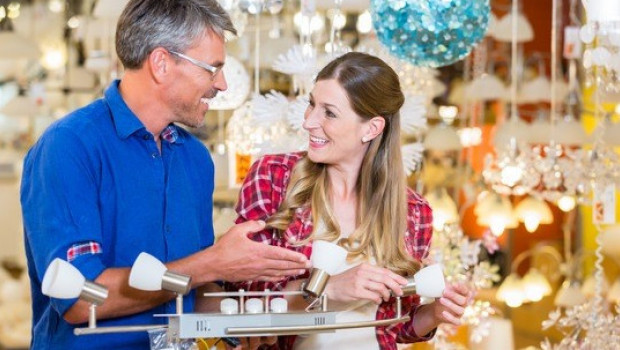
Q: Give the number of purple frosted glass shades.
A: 0